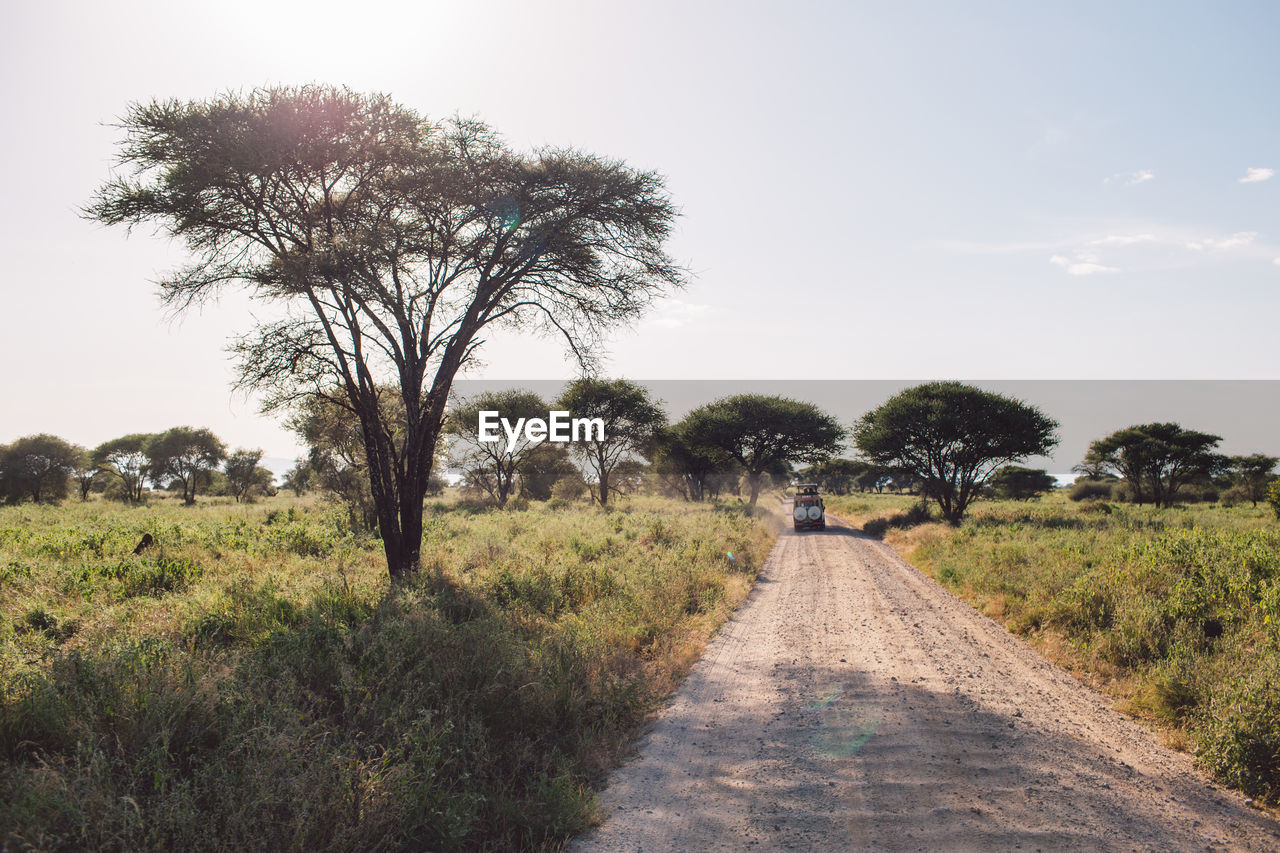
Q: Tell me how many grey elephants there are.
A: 0